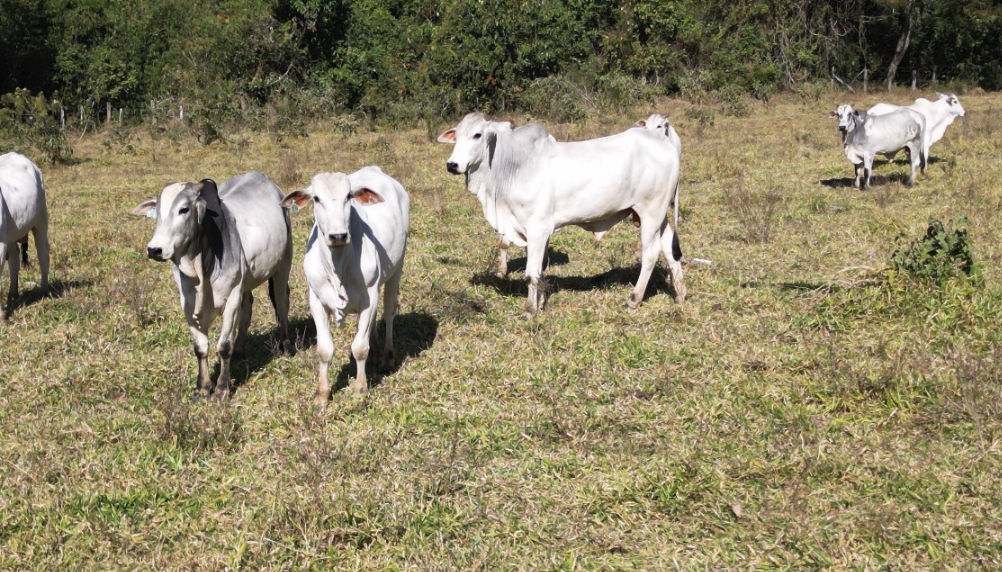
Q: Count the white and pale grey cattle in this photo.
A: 7